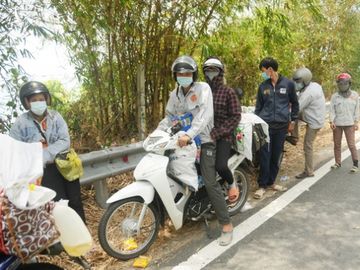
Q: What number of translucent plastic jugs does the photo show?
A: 1